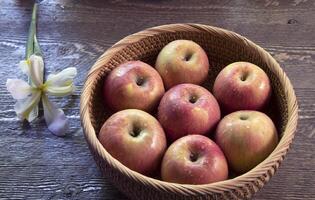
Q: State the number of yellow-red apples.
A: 7